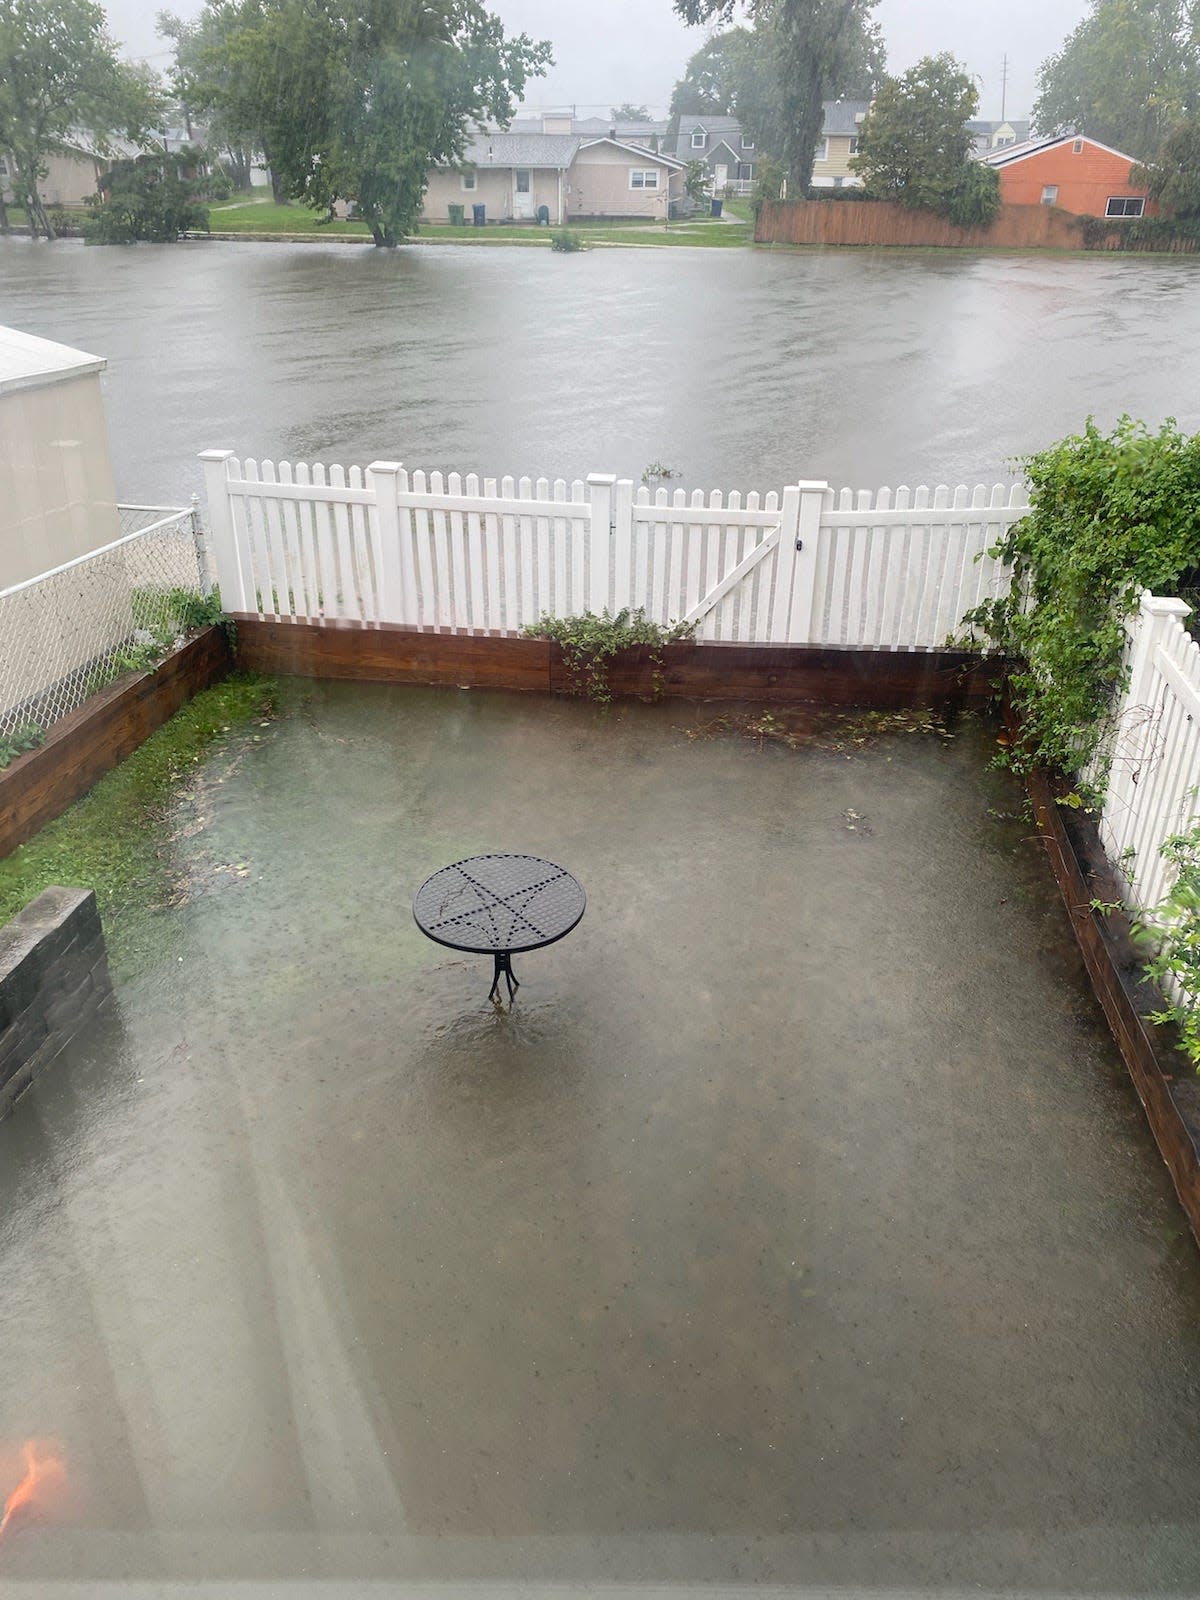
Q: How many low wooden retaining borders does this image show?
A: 3